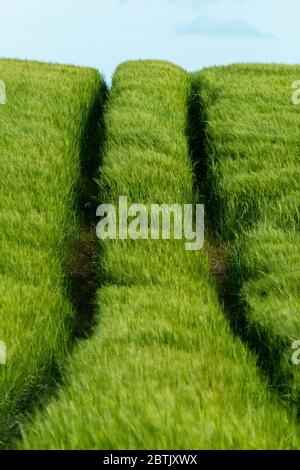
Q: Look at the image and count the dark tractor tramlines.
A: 2